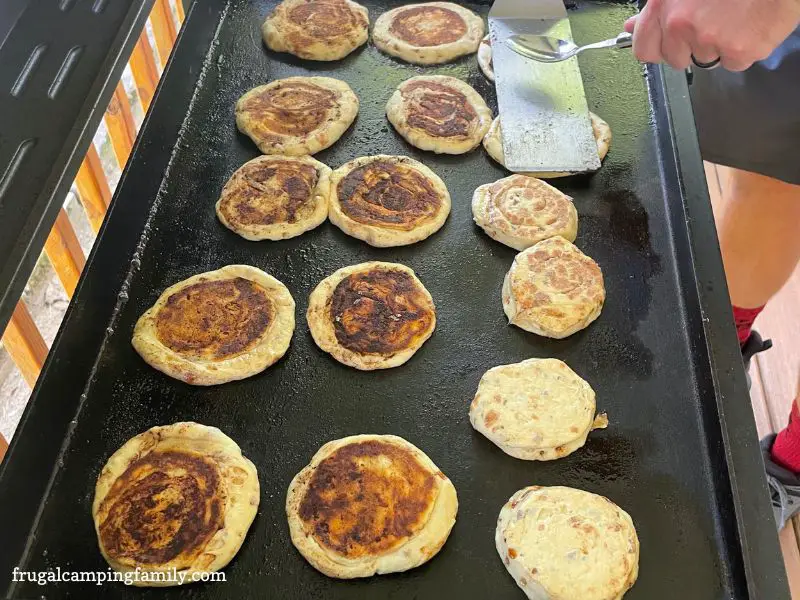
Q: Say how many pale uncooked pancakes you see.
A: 4